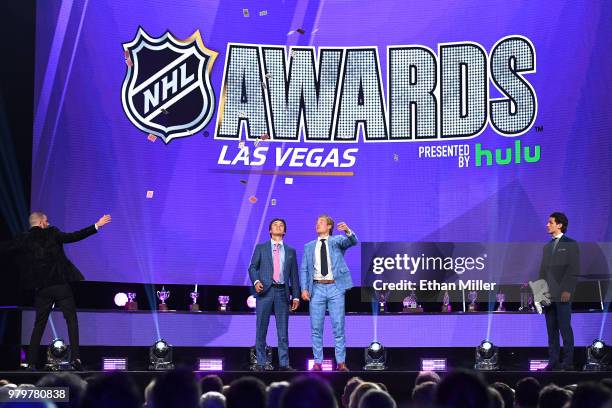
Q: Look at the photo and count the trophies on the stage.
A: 10